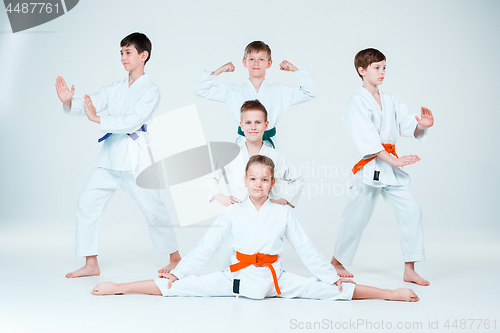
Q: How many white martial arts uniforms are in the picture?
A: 5